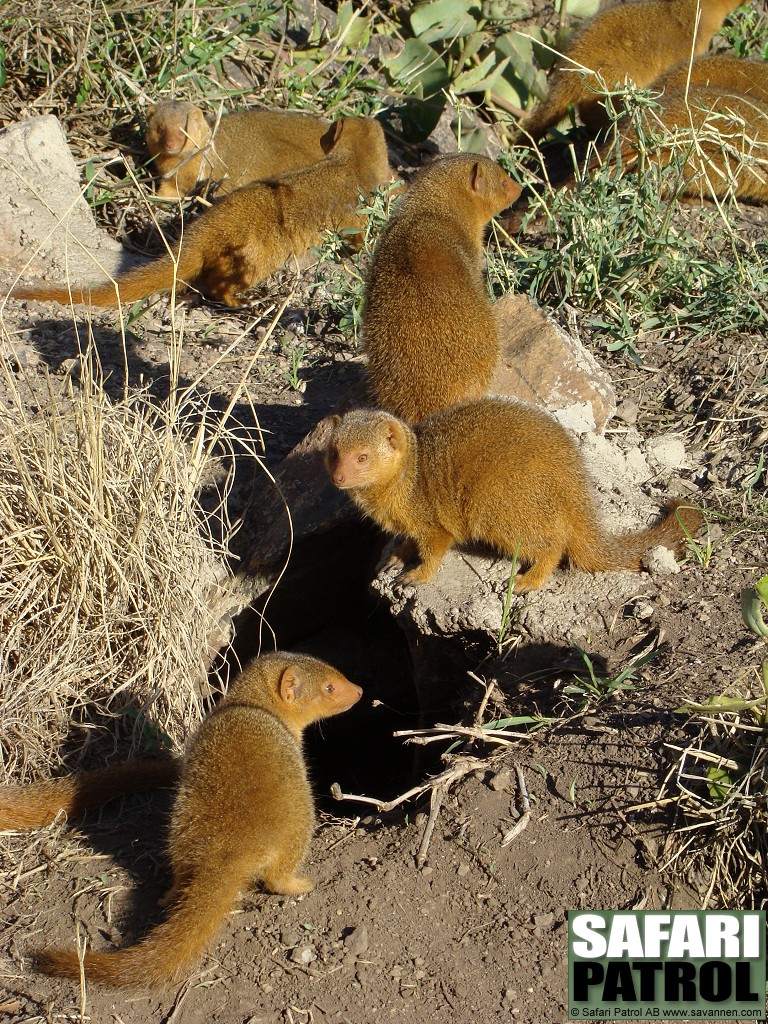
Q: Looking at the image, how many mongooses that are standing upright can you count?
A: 1